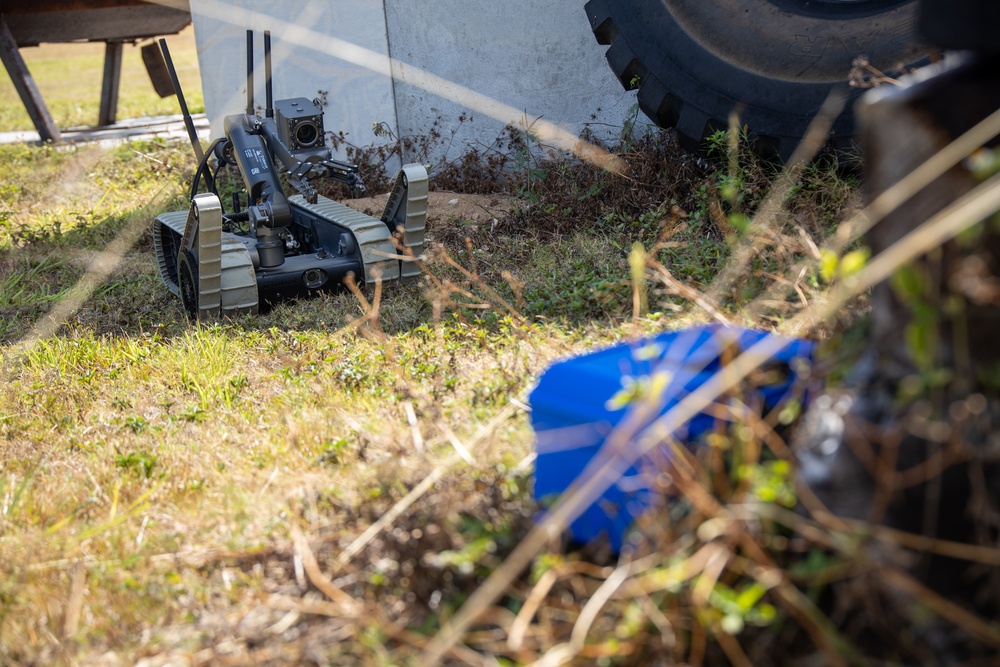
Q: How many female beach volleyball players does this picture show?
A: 0